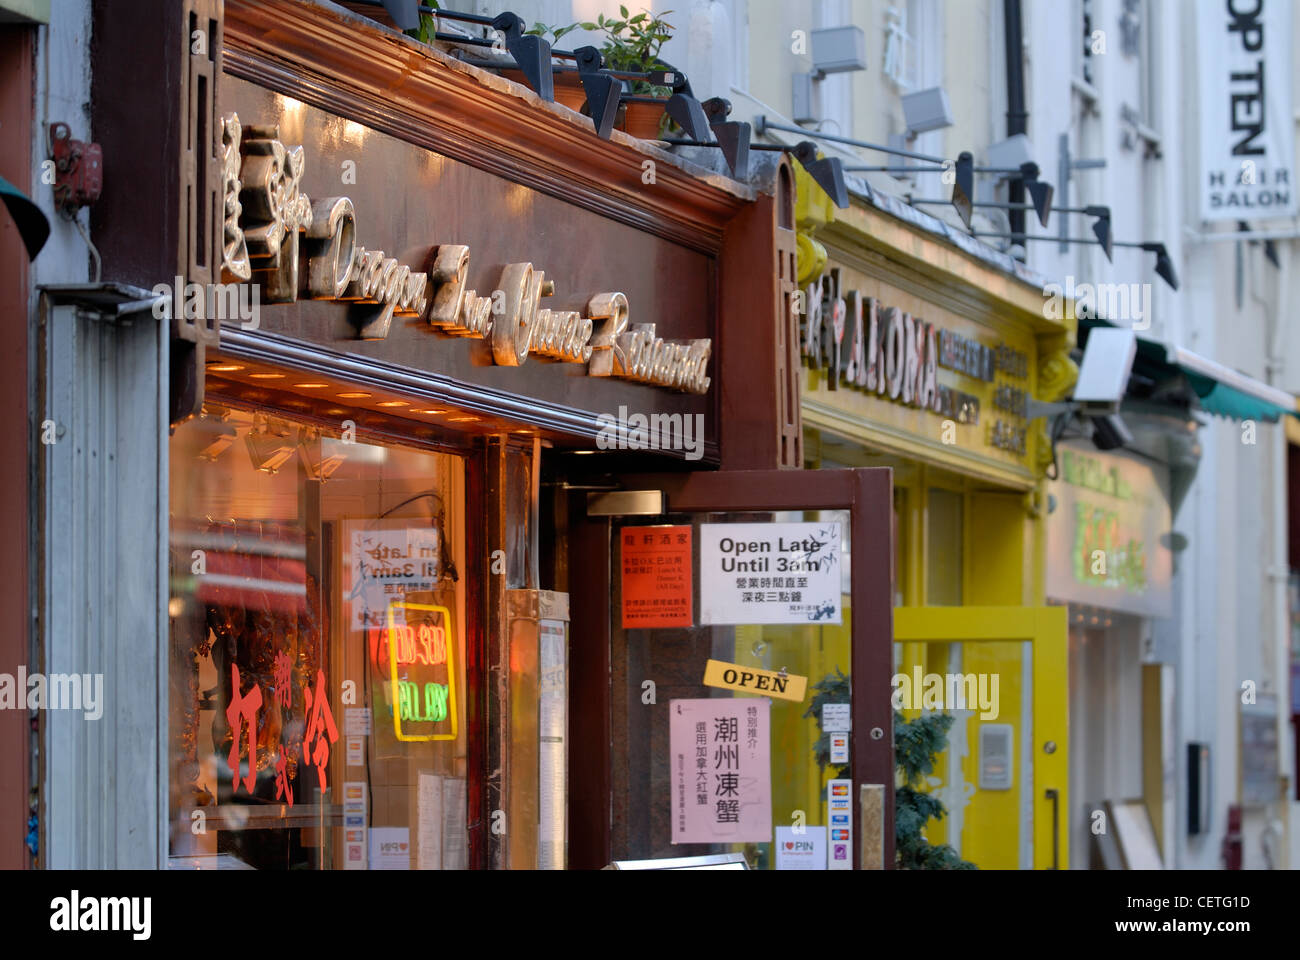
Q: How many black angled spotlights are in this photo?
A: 10